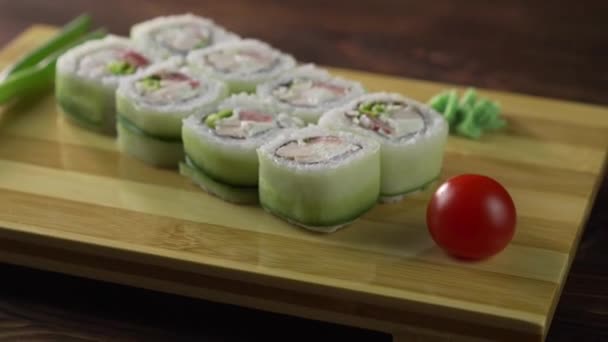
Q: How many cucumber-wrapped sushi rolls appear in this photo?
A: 8